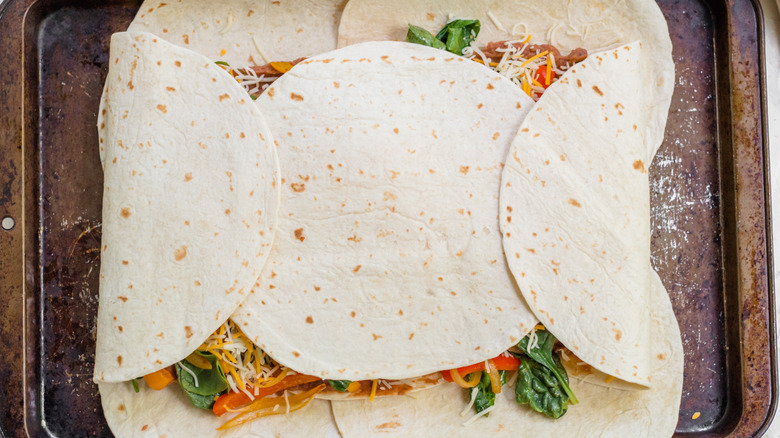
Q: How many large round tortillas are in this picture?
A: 7